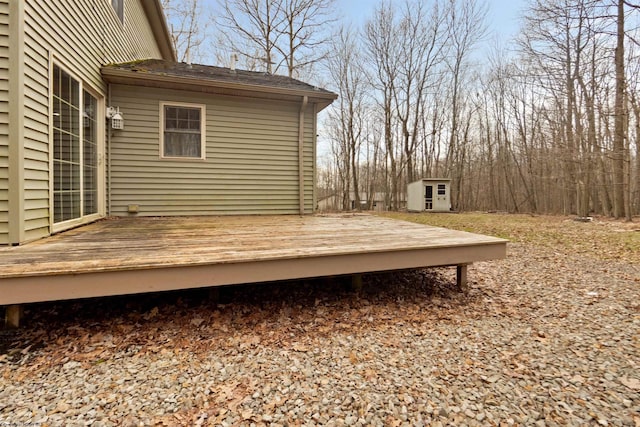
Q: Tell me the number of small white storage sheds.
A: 1